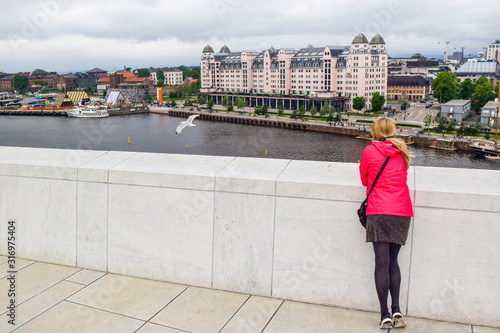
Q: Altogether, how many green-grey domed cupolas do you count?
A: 4